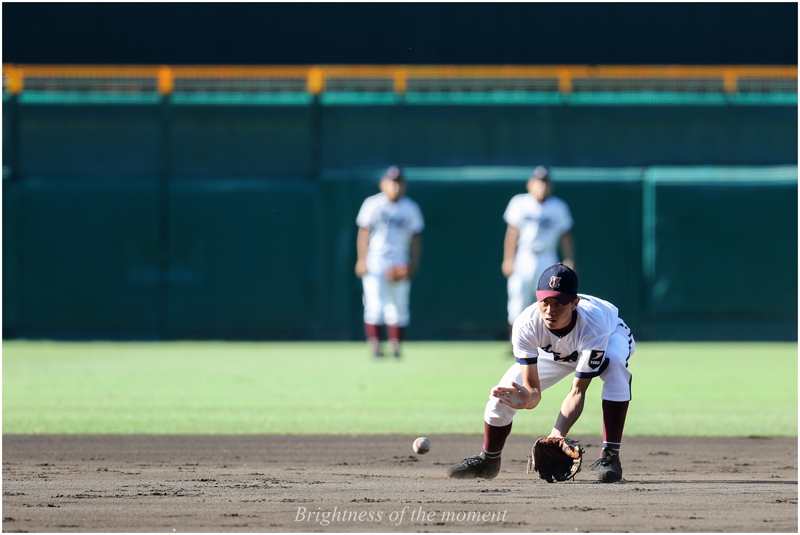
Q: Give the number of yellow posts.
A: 6